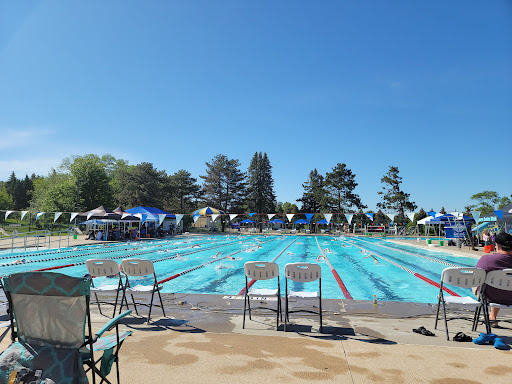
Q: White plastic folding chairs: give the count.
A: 6